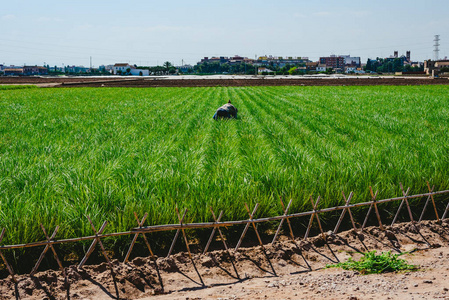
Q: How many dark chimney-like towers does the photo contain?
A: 2